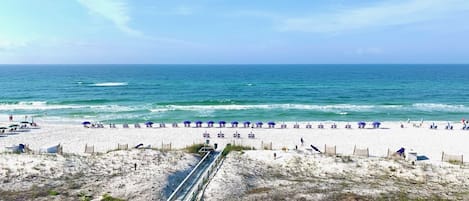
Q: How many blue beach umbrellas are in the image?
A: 12